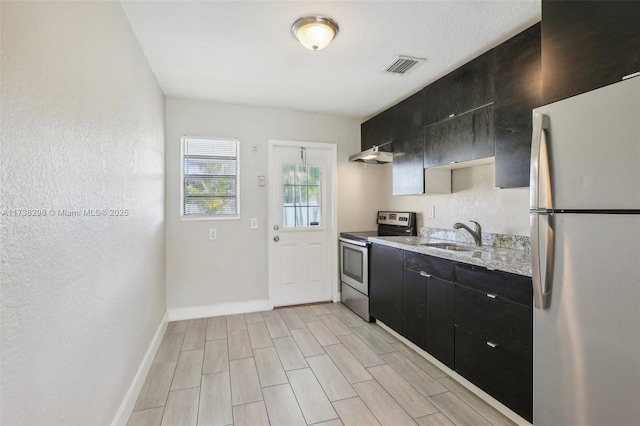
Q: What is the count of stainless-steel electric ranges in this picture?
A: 1